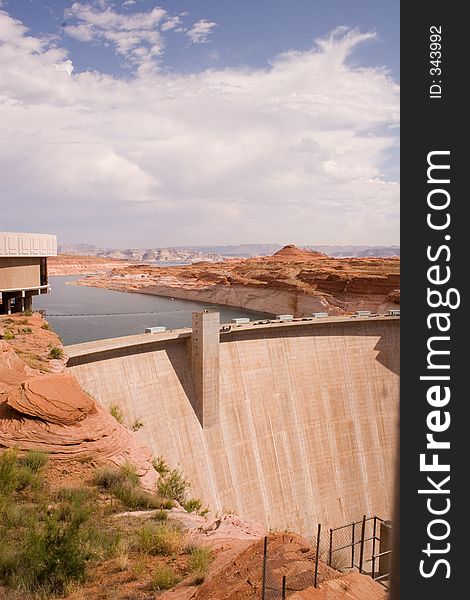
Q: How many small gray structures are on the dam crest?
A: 6